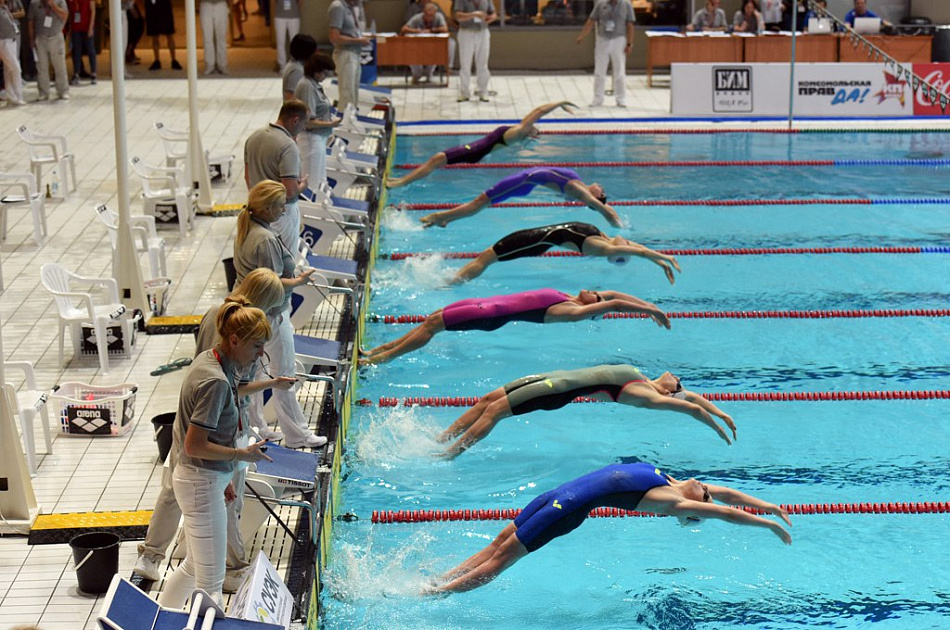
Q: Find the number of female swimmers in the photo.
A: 6